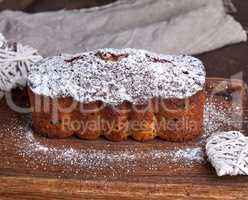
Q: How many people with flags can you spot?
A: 0